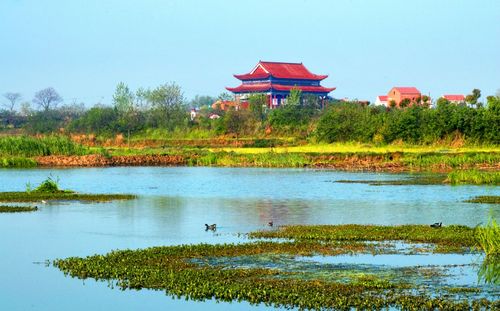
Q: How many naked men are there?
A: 0